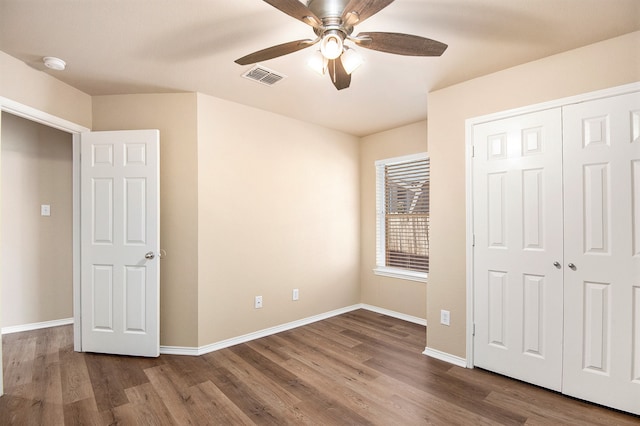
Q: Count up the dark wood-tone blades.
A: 5